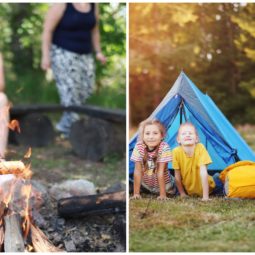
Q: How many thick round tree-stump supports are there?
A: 2